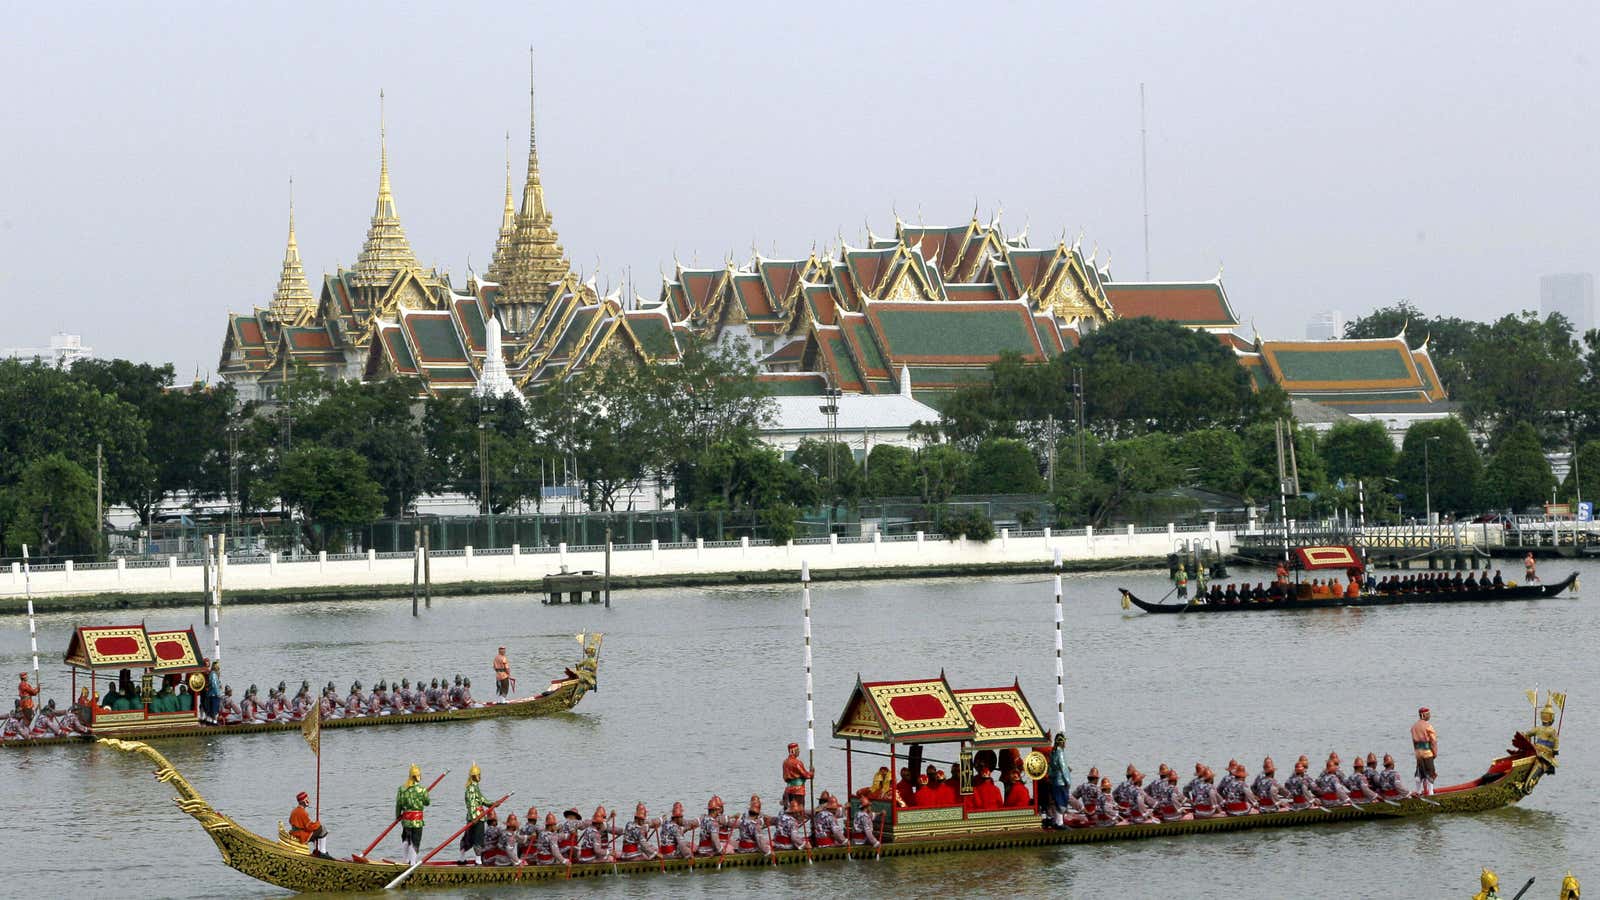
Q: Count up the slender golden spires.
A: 4